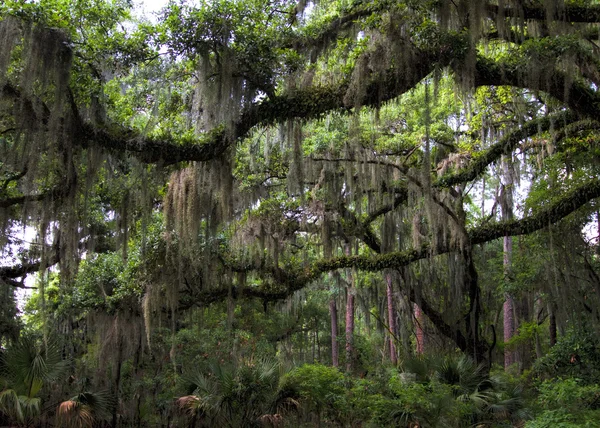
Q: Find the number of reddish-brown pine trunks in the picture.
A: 5